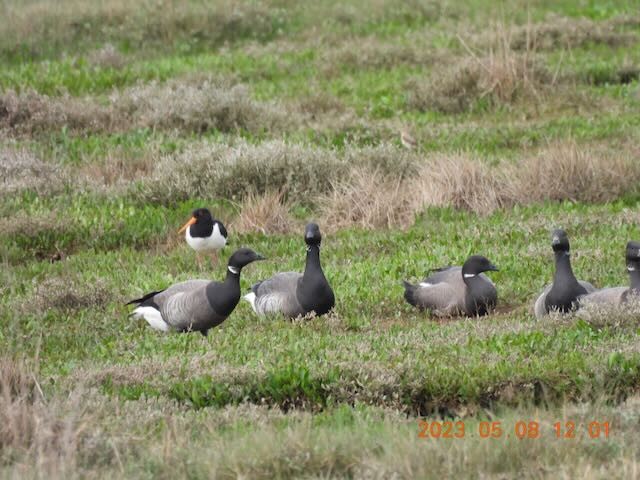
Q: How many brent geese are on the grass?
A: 5